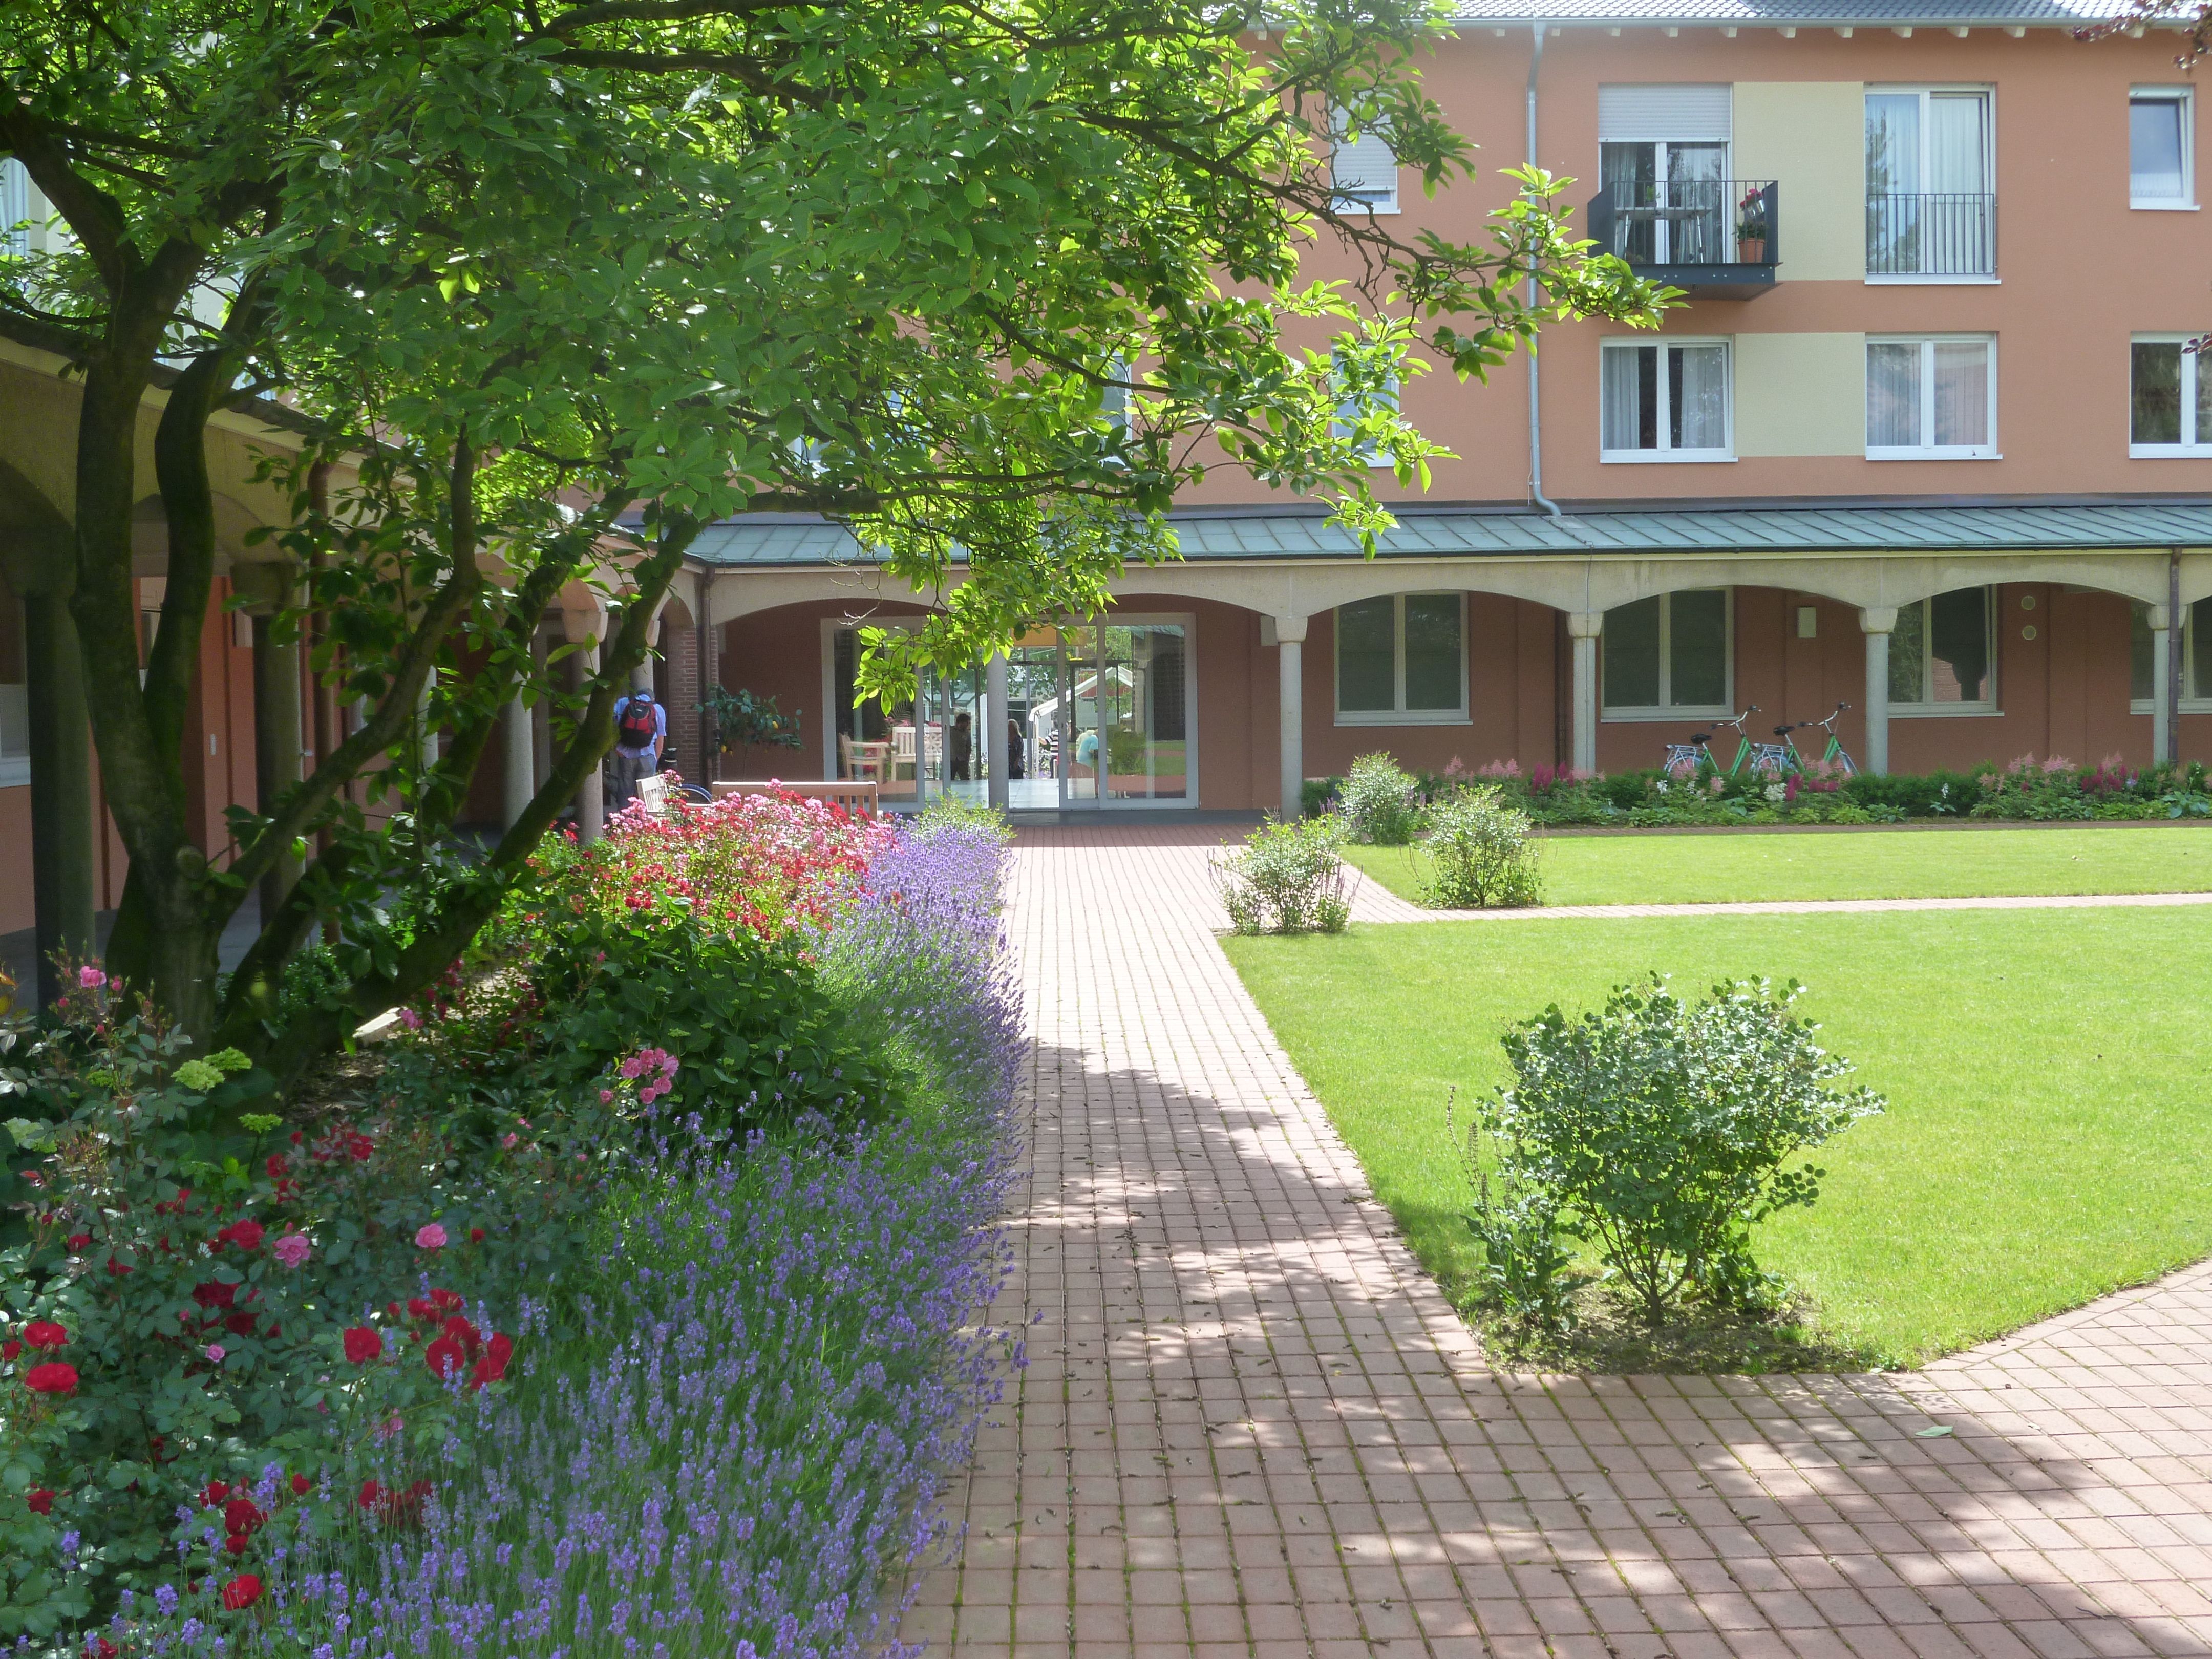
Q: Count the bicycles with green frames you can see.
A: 2